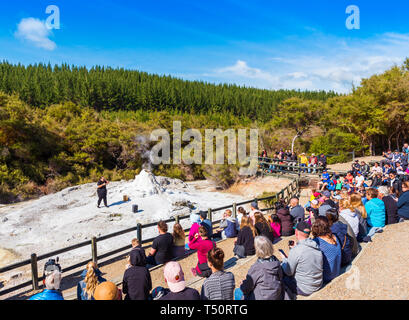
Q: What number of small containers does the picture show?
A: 2